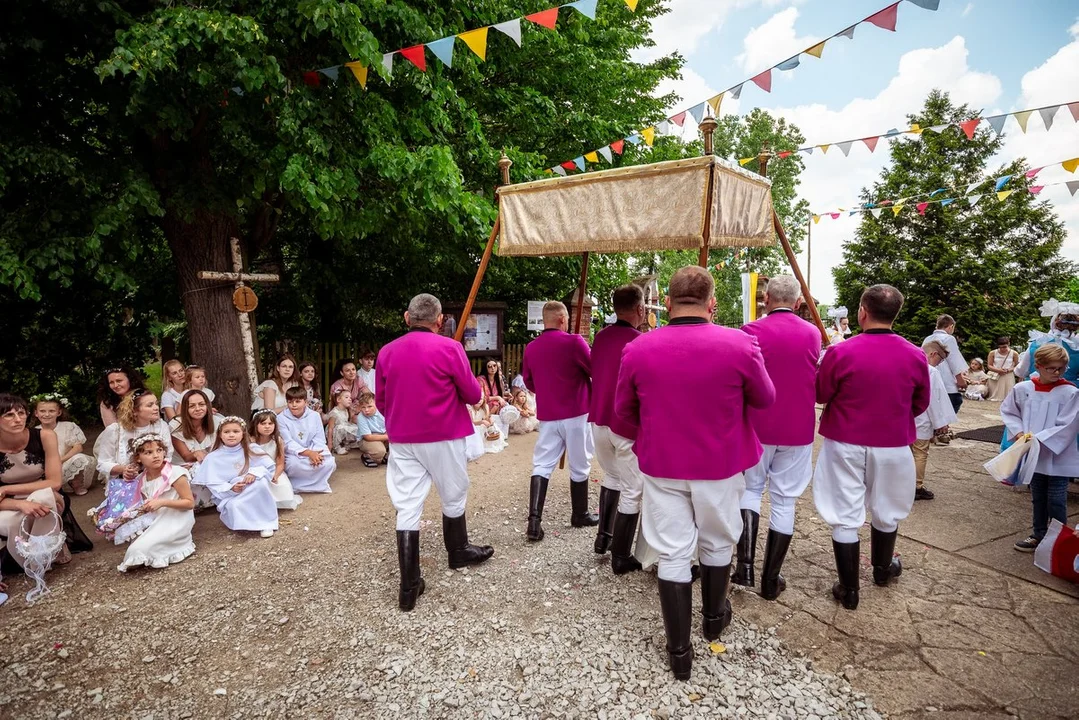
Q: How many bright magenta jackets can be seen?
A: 6